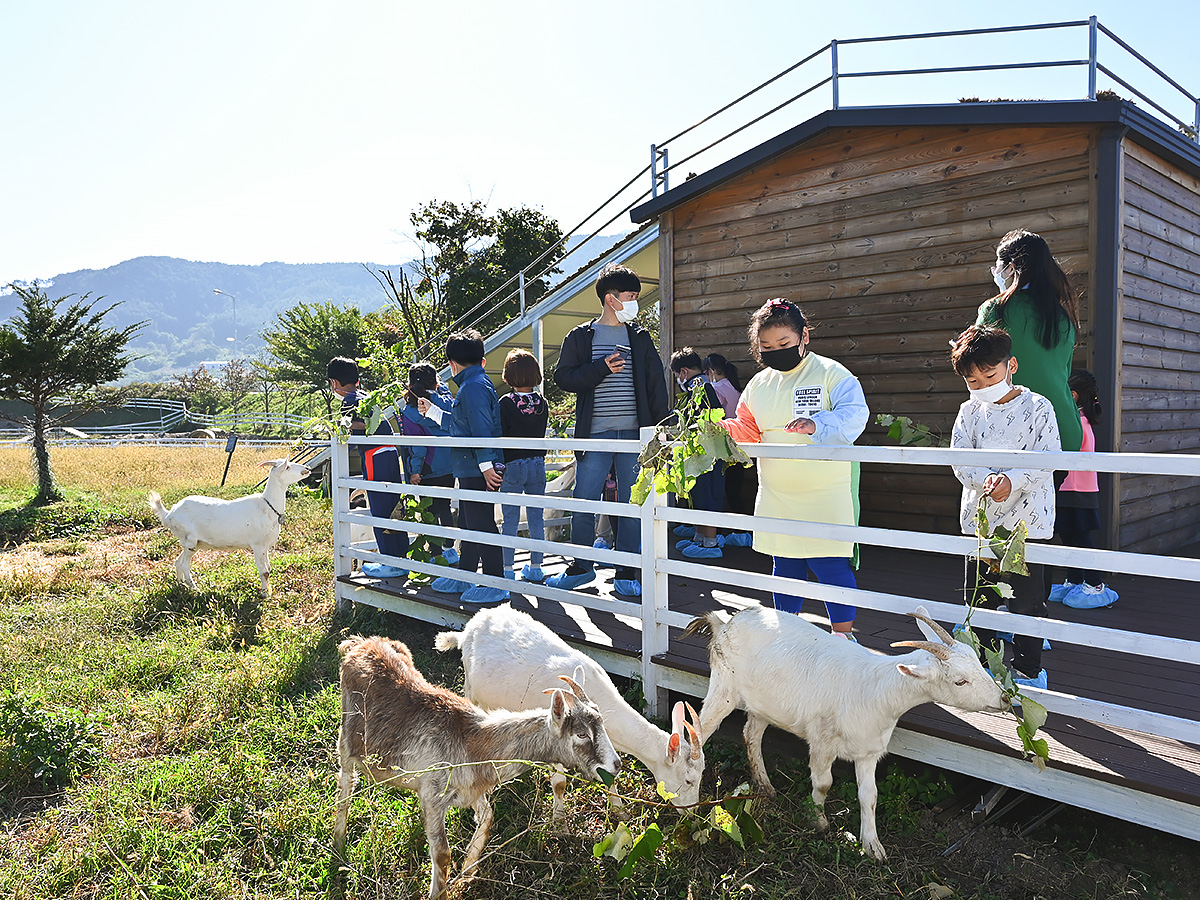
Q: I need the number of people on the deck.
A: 11